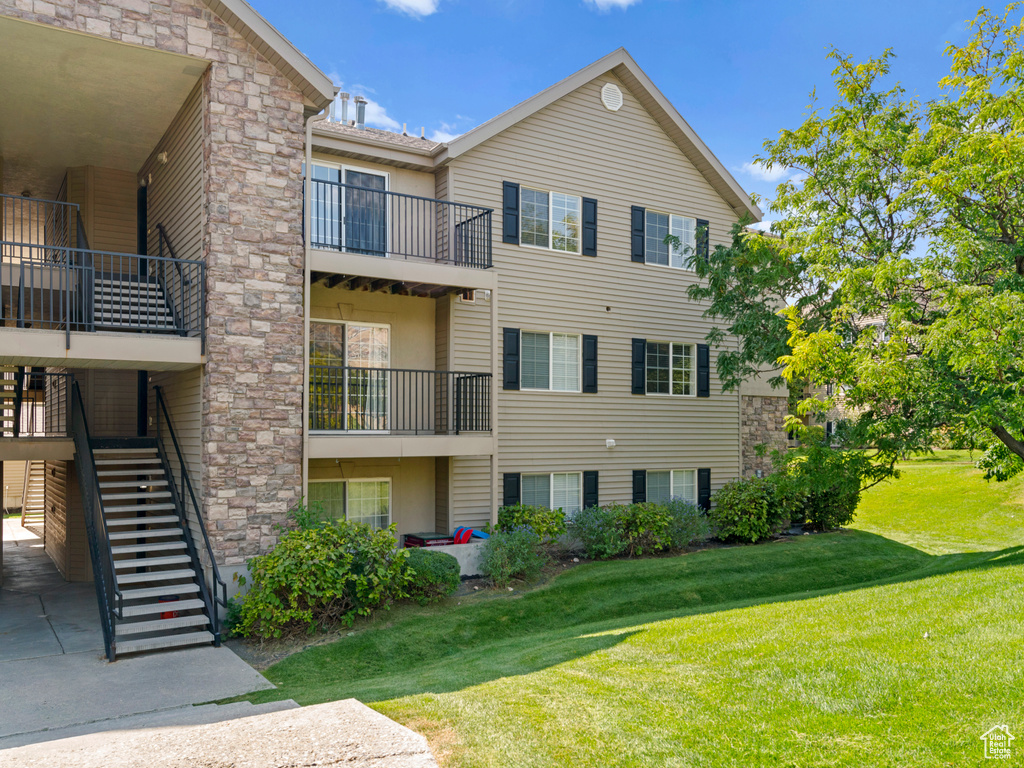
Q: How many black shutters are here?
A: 12